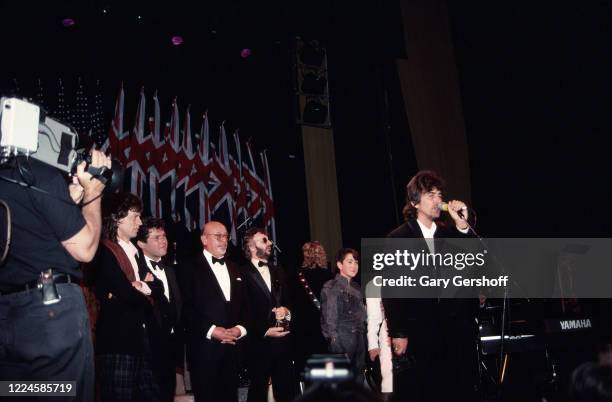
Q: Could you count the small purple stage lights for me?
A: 3